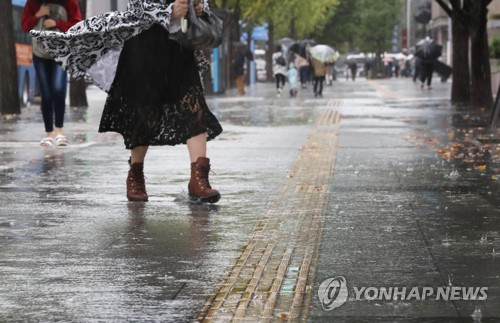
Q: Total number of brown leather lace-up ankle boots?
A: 2